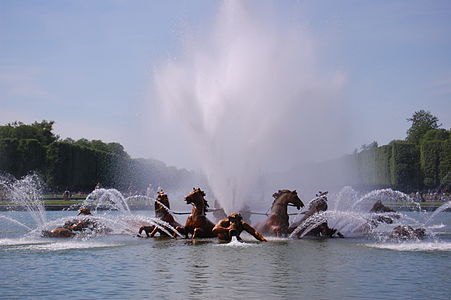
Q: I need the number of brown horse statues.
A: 4